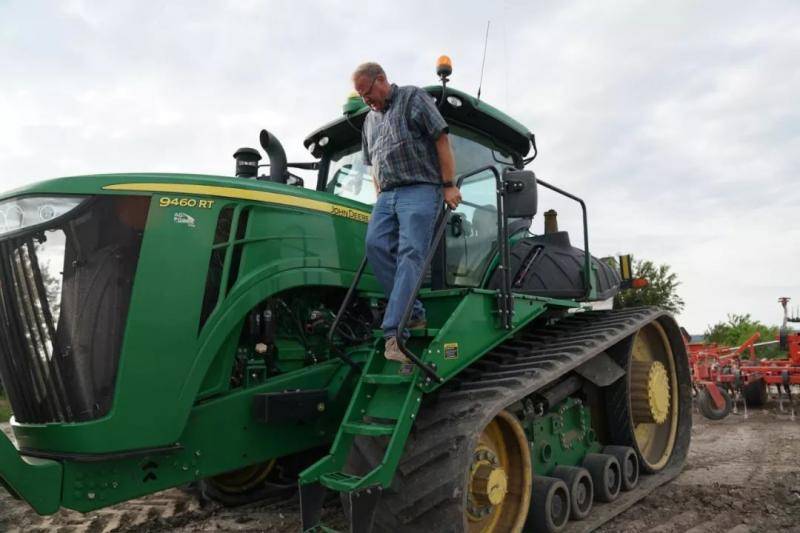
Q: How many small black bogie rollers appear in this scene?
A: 4